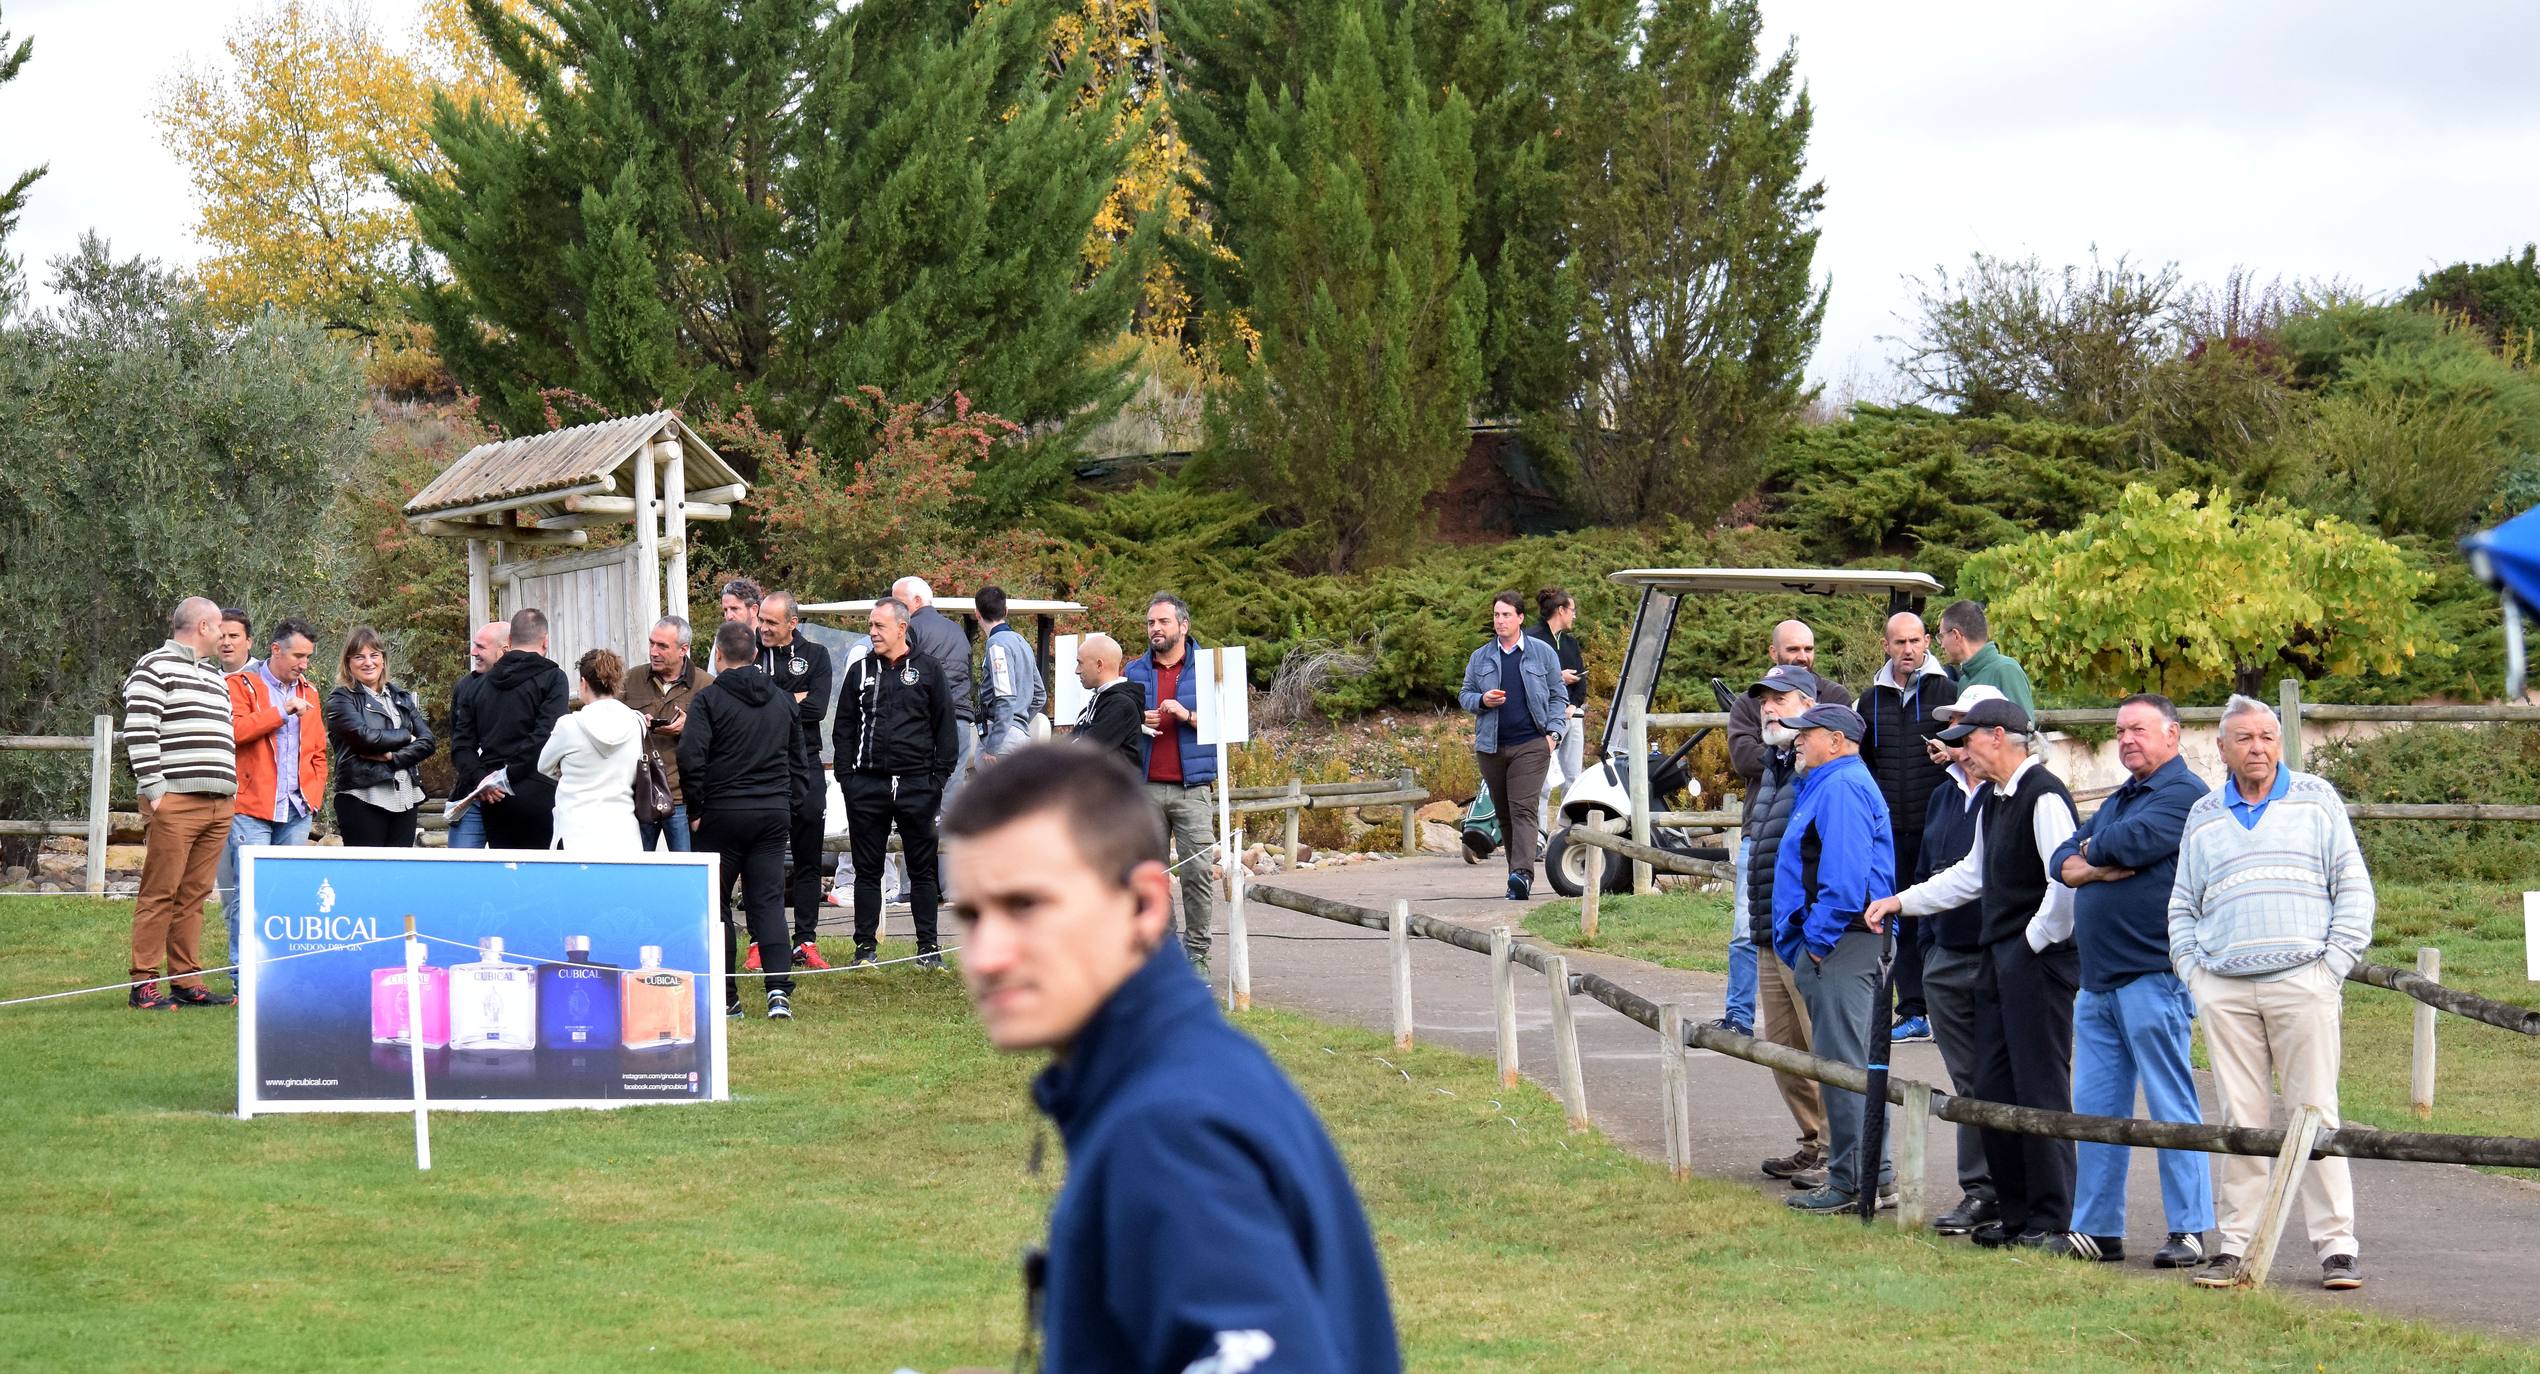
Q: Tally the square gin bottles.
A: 4